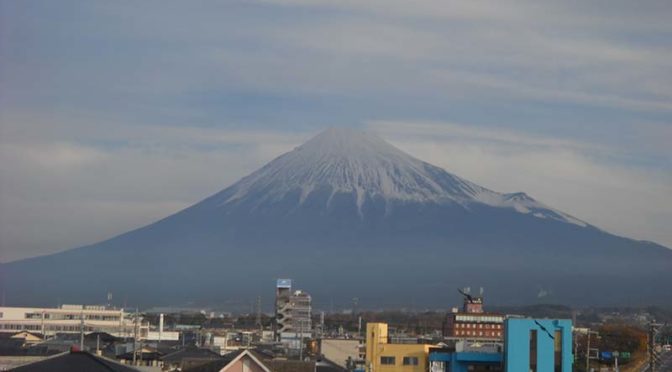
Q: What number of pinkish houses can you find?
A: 1